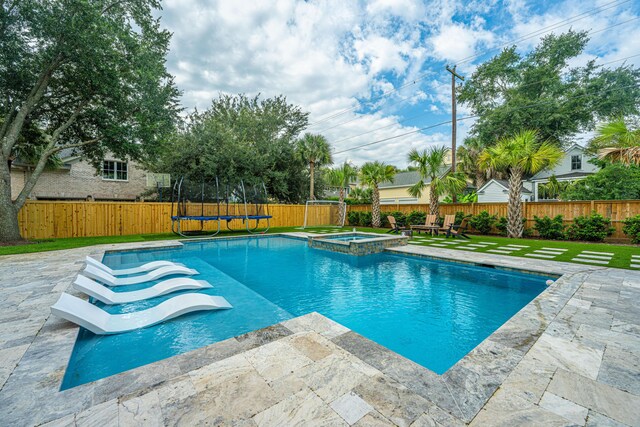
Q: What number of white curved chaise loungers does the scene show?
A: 4